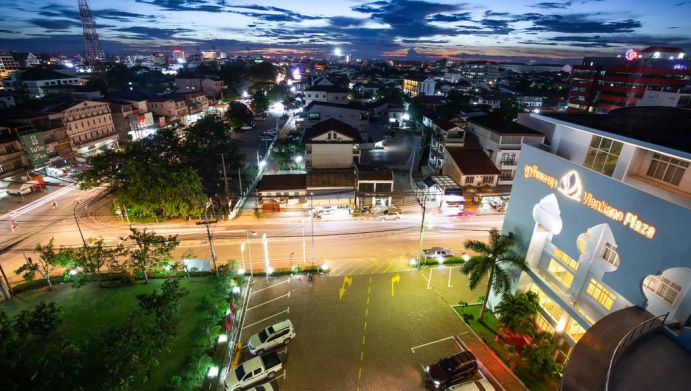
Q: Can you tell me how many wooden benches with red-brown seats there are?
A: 0